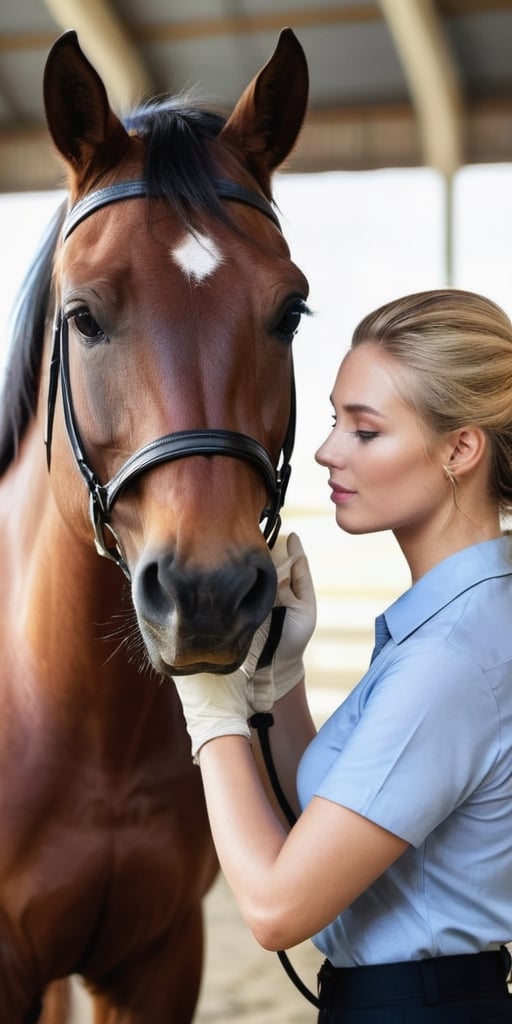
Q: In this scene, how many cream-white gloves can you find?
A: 2